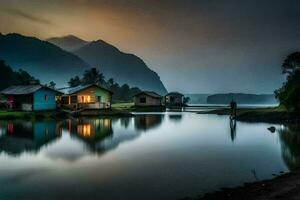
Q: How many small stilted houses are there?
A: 4